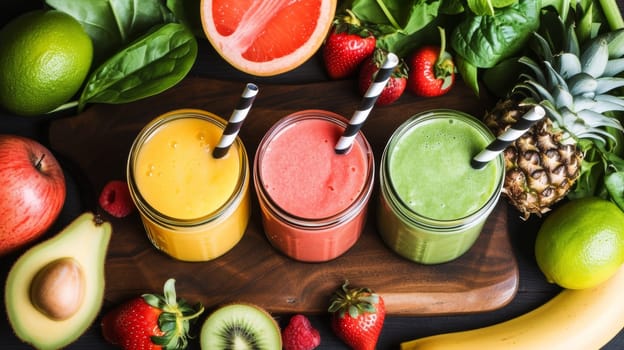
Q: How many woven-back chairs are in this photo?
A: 0